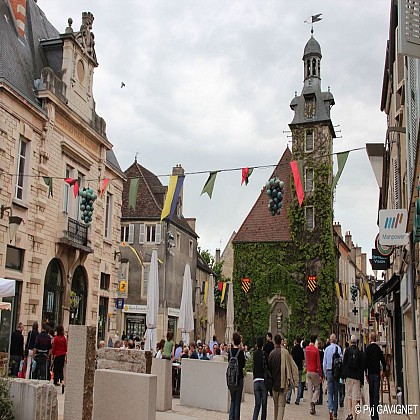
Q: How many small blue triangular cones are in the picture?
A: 0